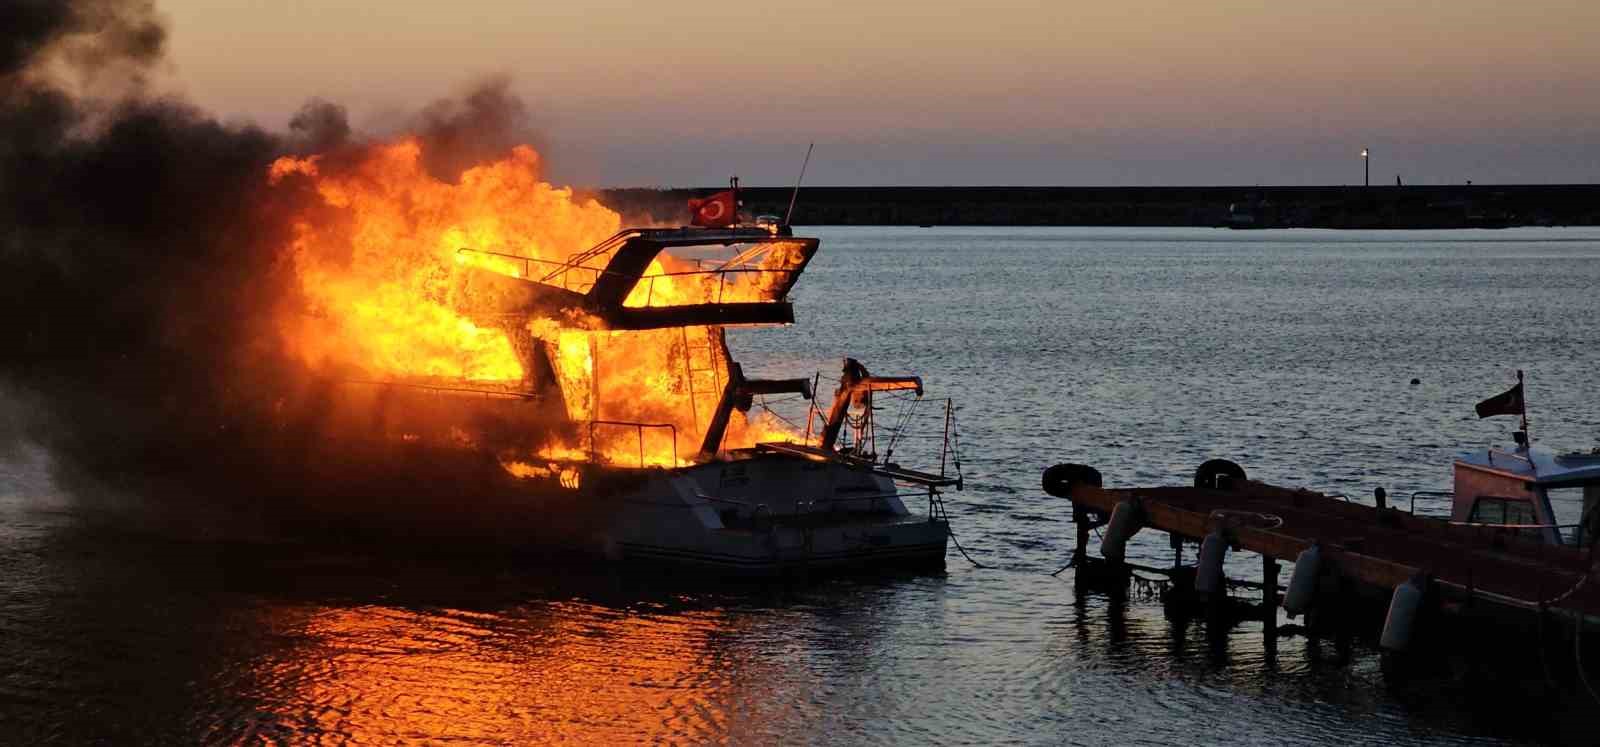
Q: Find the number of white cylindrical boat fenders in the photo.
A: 4